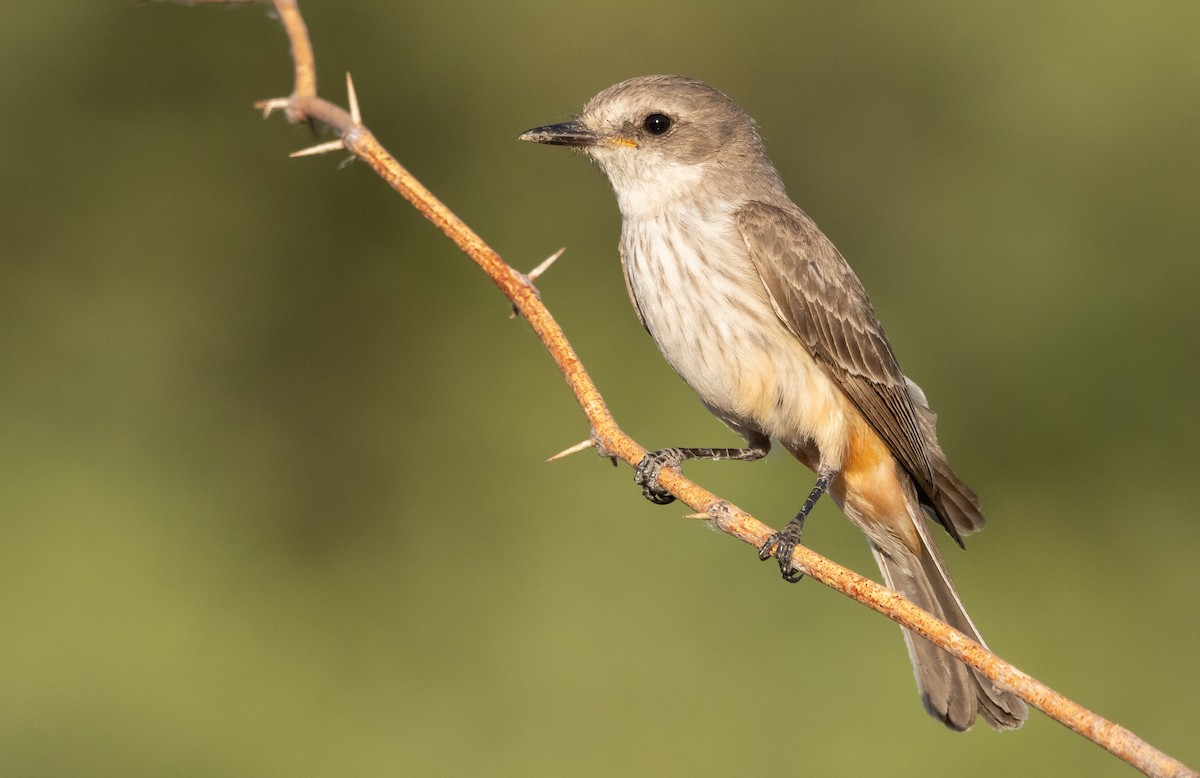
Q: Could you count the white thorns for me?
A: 6